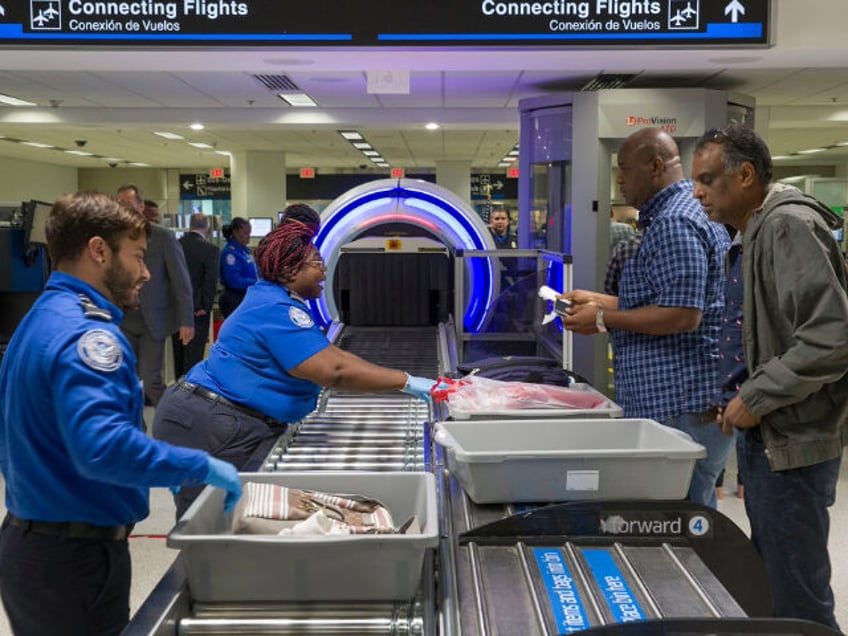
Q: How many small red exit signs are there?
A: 4